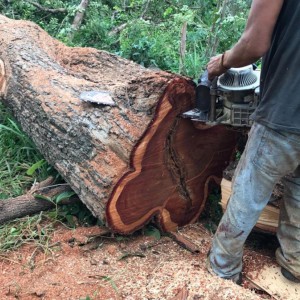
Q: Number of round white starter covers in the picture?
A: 1